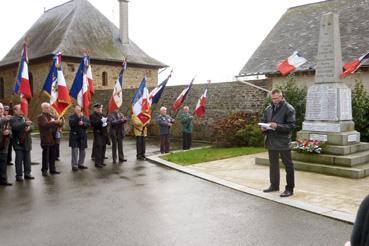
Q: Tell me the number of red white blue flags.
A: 10